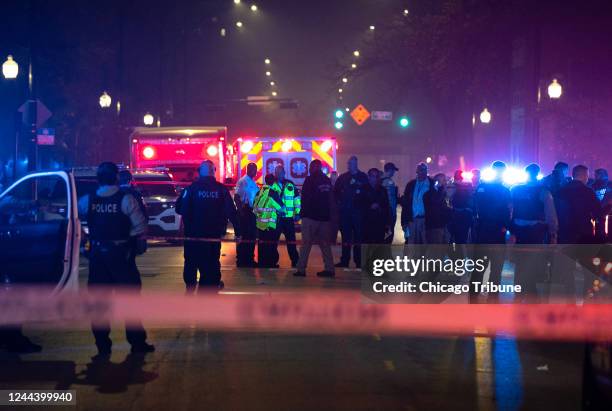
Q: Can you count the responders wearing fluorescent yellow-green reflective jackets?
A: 2